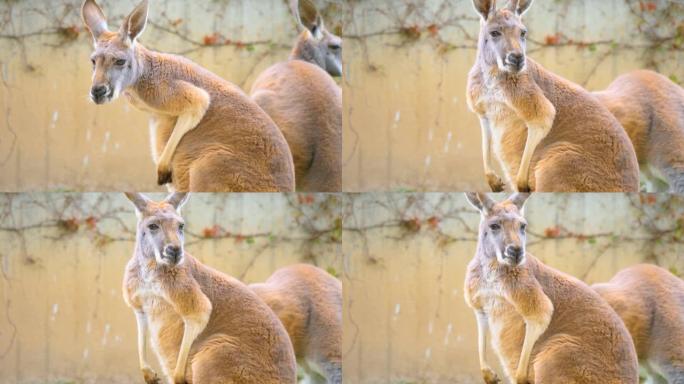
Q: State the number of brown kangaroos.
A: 8